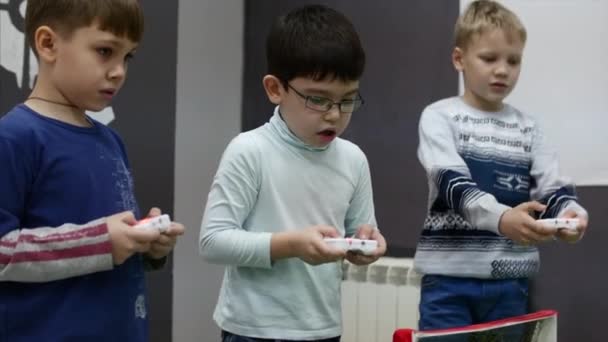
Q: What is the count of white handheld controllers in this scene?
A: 3